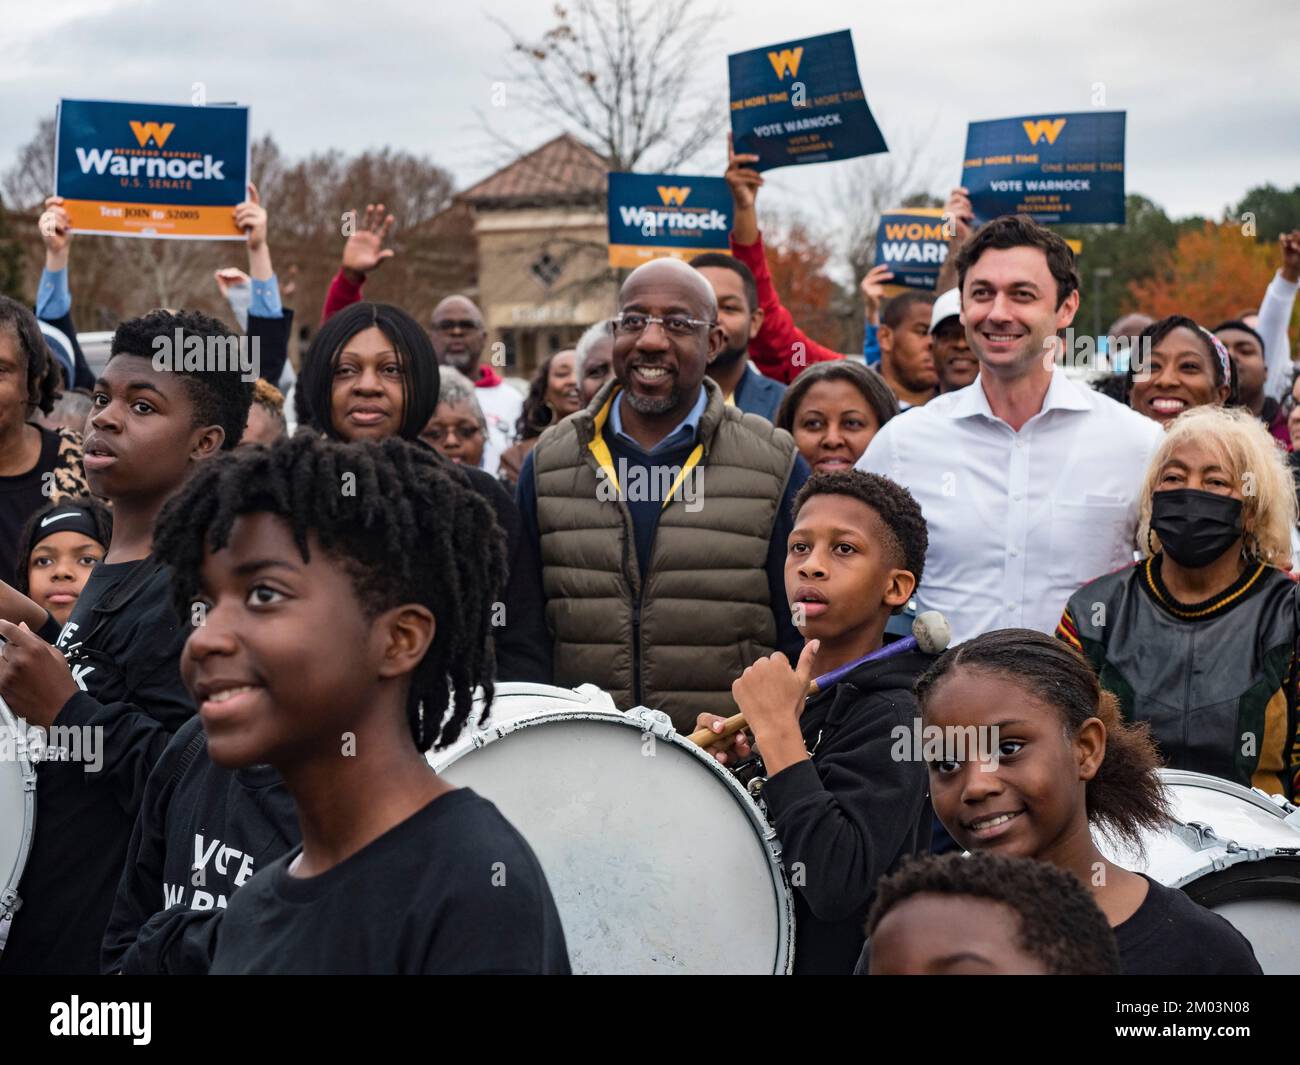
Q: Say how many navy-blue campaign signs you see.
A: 5